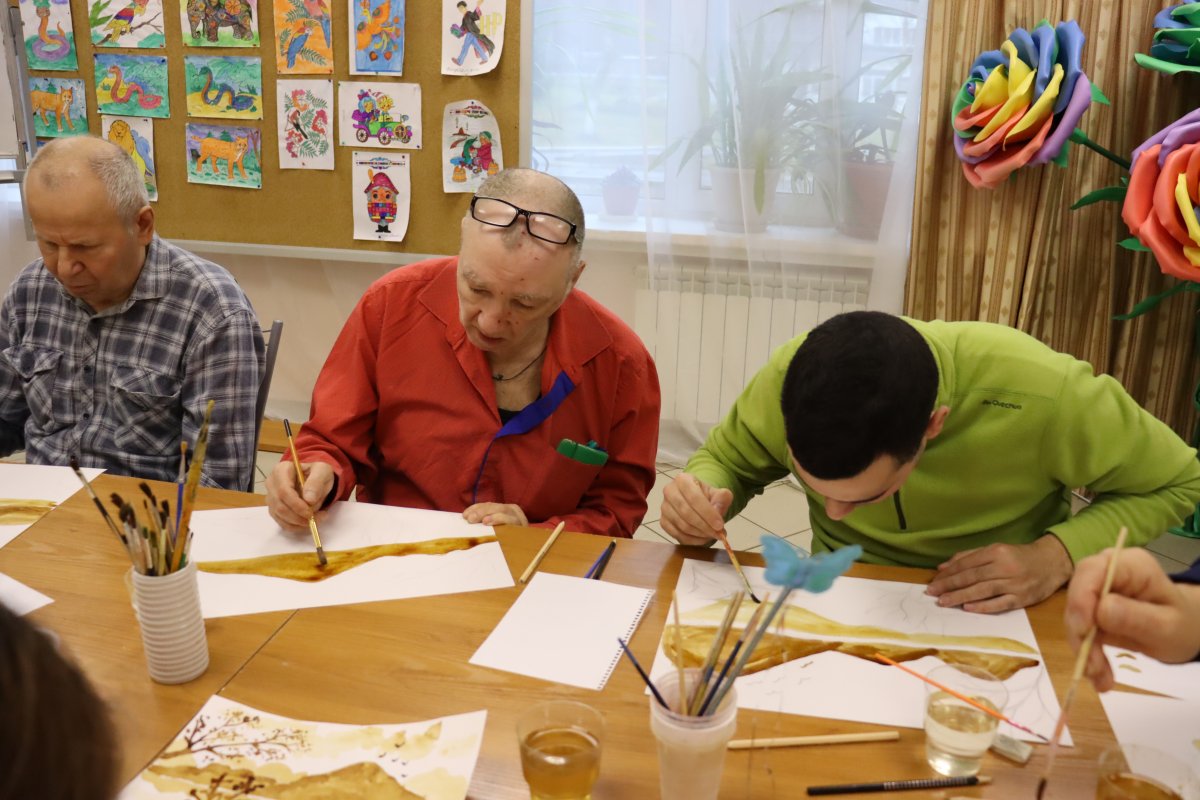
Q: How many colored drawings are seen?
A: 15